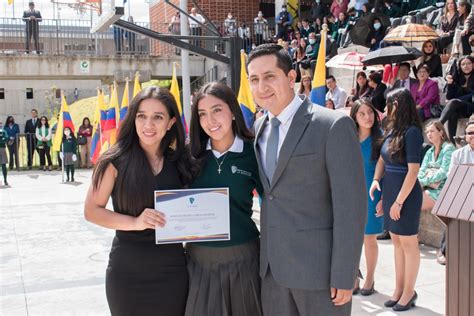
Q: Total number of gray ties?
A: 1